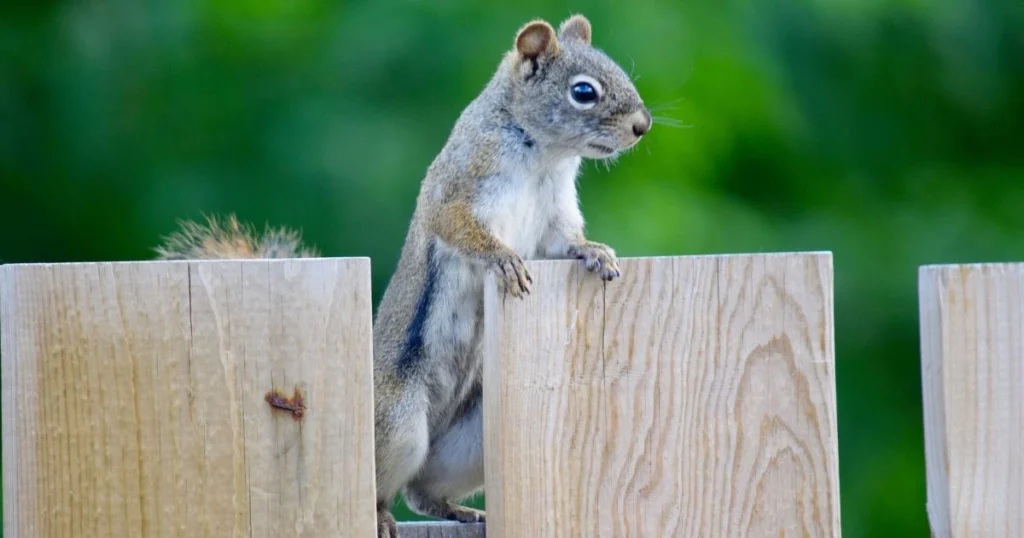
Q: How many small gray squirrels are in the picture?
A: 1